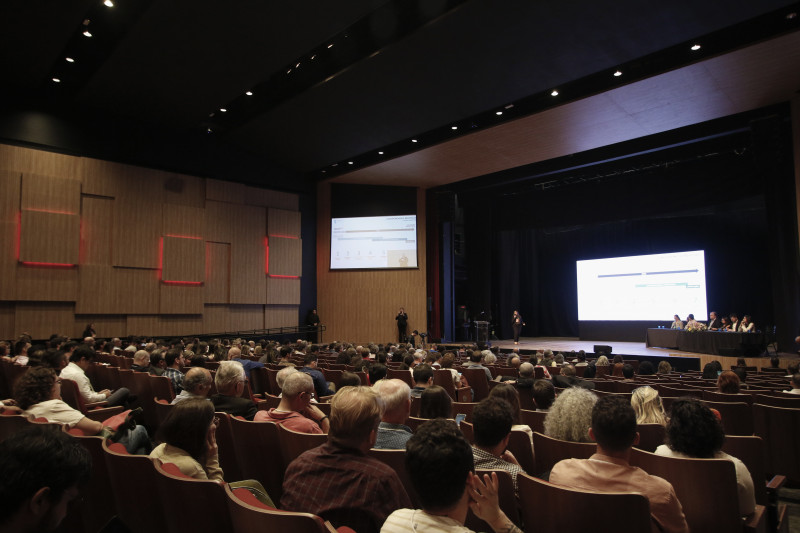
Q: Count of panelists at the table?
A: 6